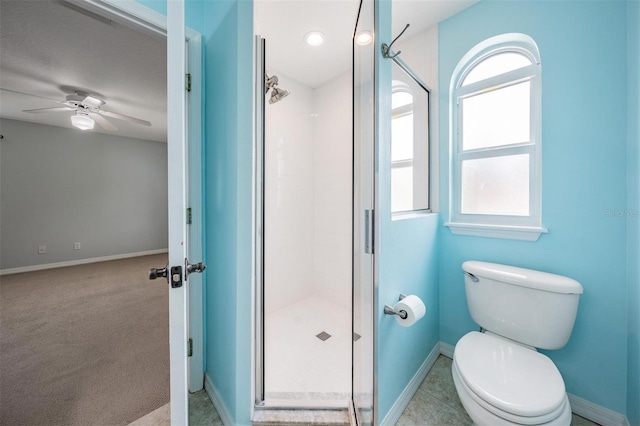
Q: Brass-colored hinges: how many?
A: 3